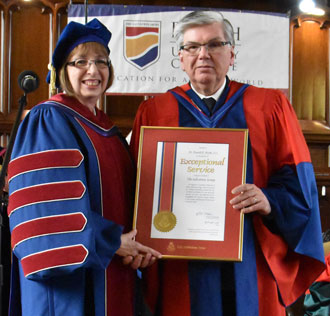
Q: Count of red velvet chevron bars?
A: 4